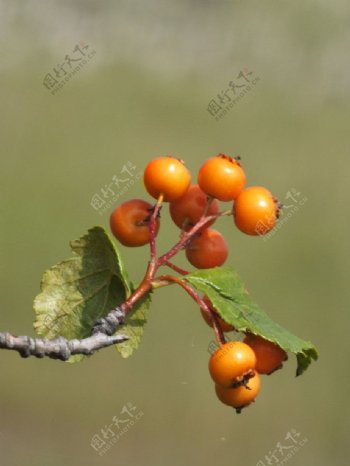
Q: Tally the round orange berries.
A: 10